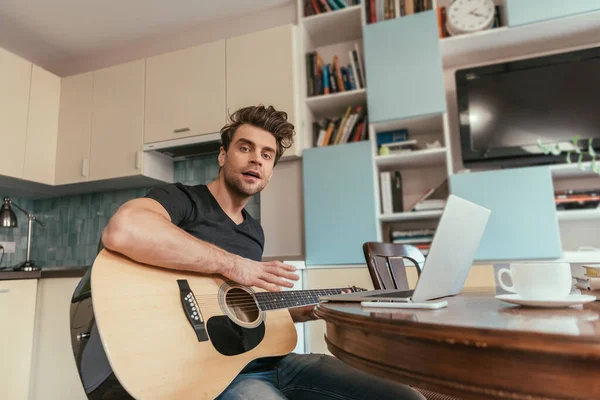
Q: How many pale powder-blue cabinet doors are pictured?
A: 4